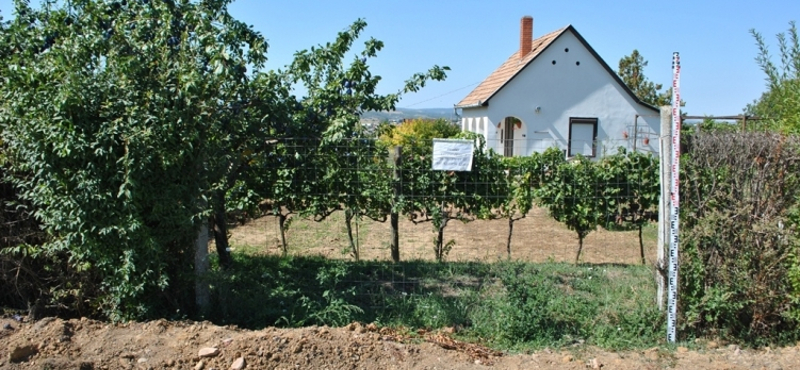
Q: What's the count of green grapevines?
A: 6